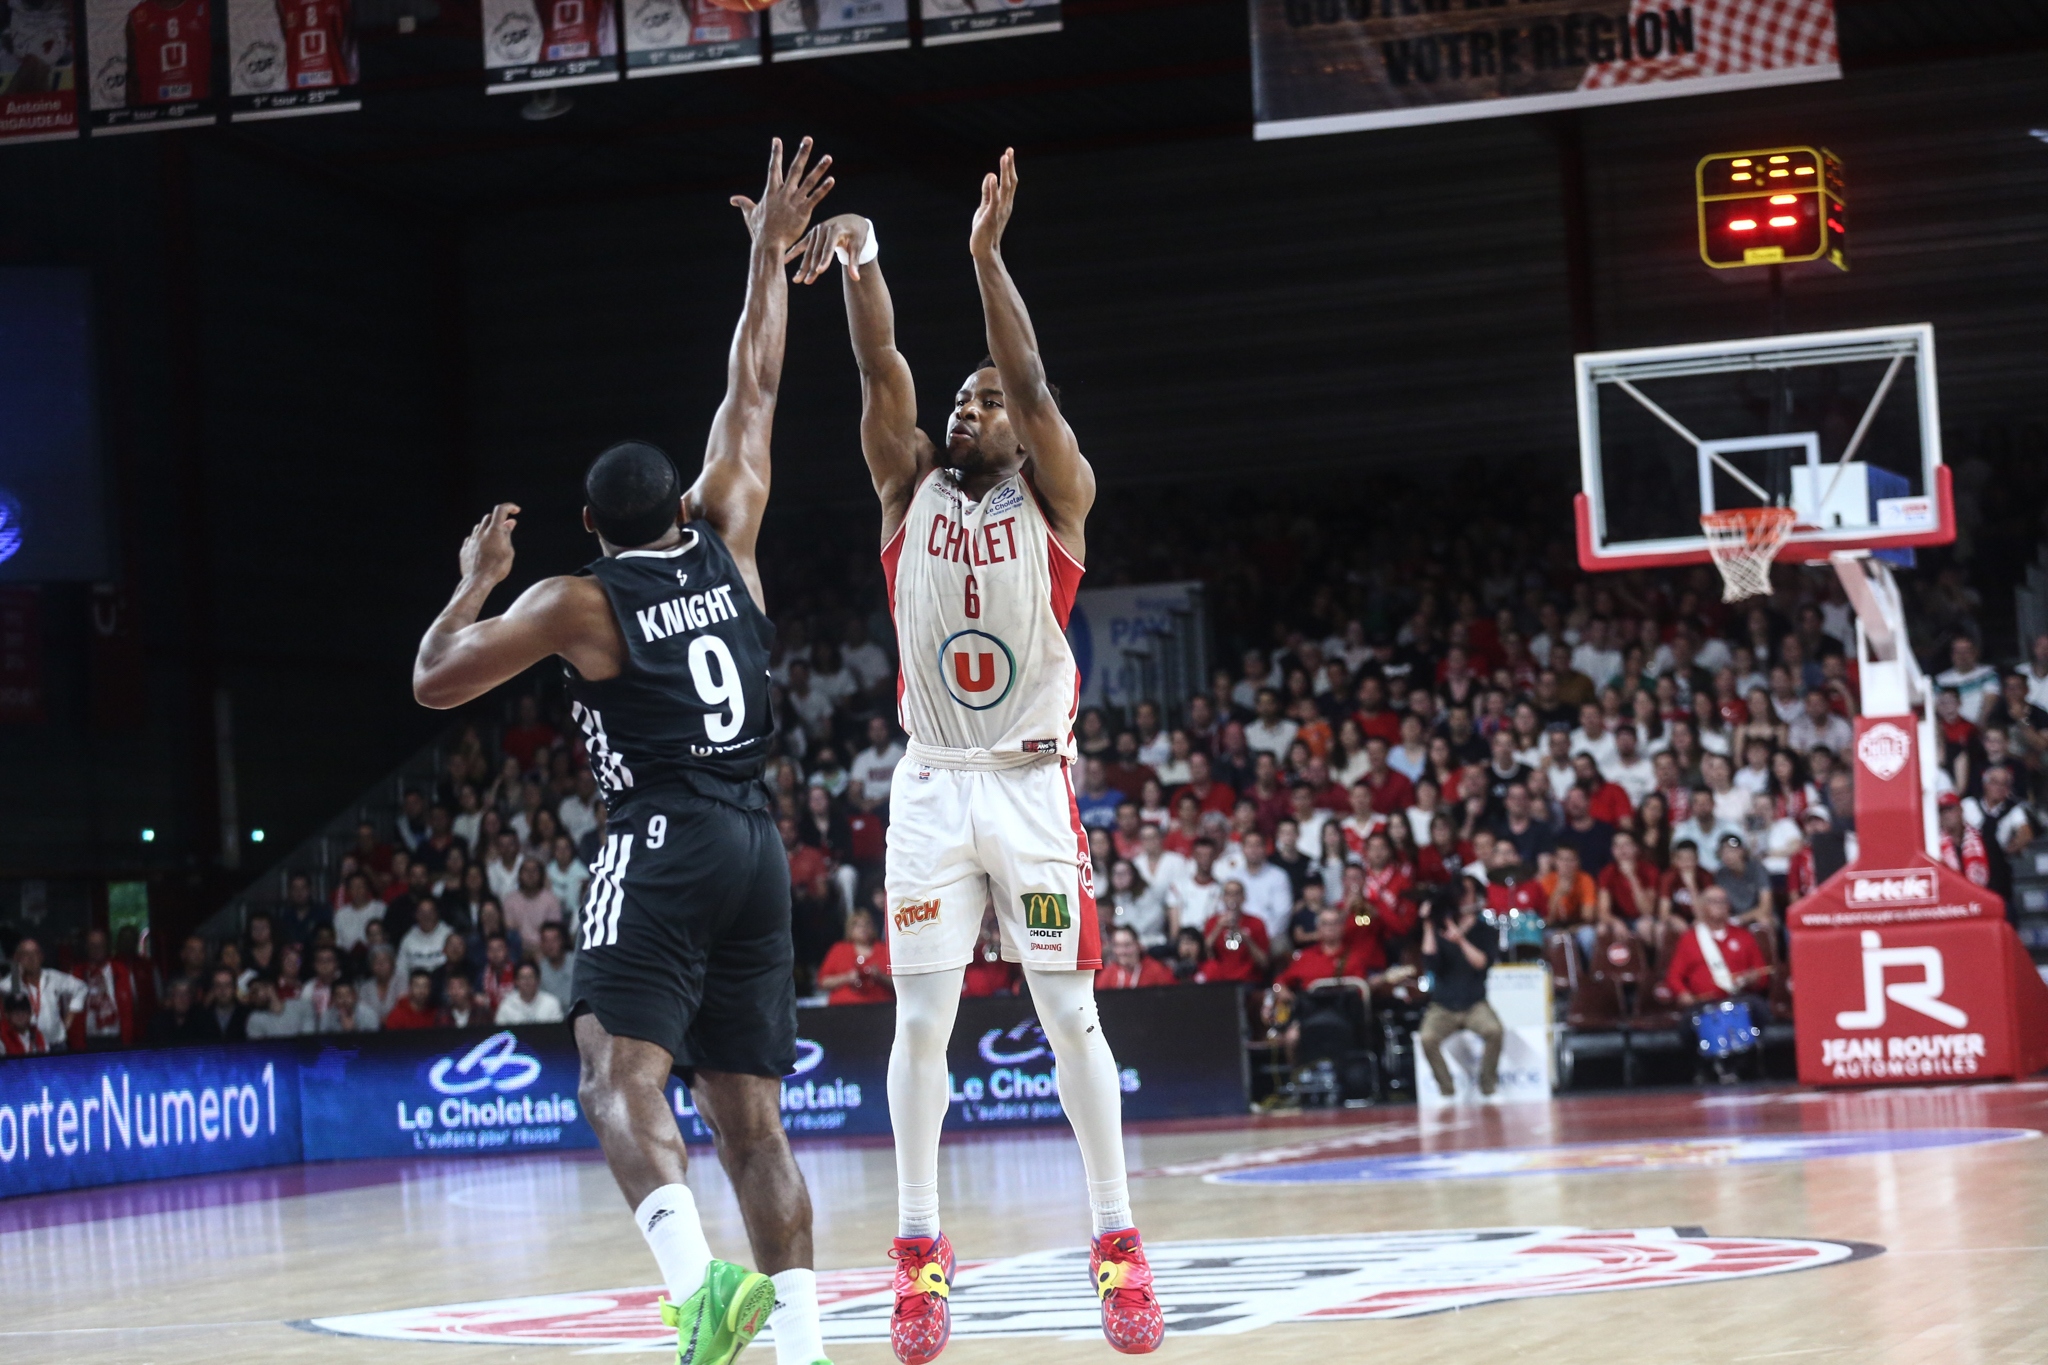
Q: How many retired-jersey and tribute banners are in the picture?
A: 7